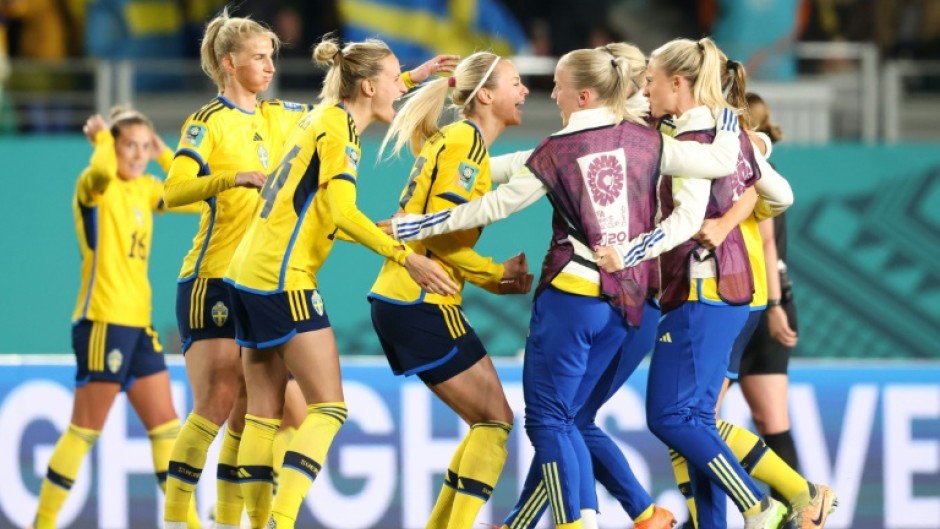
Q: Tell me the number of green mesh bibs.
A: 0